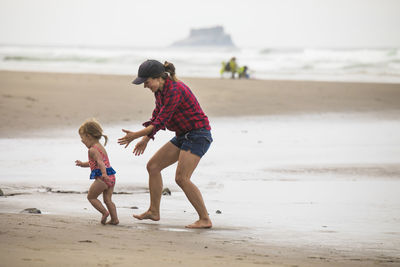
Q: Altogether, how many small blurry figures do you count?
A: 2